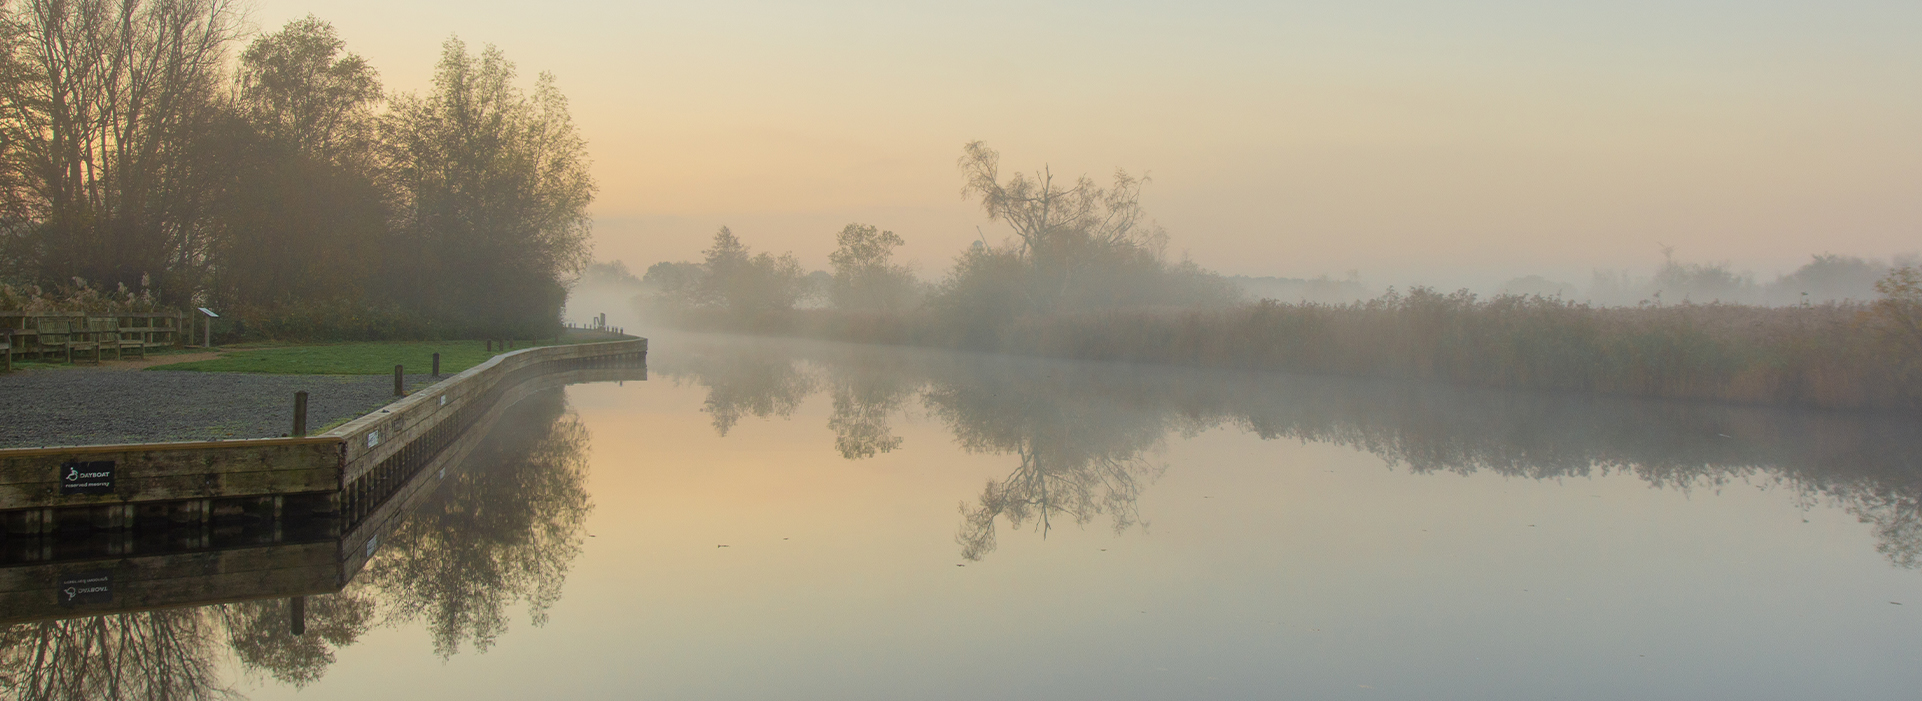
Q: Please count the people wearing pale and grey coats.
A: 0